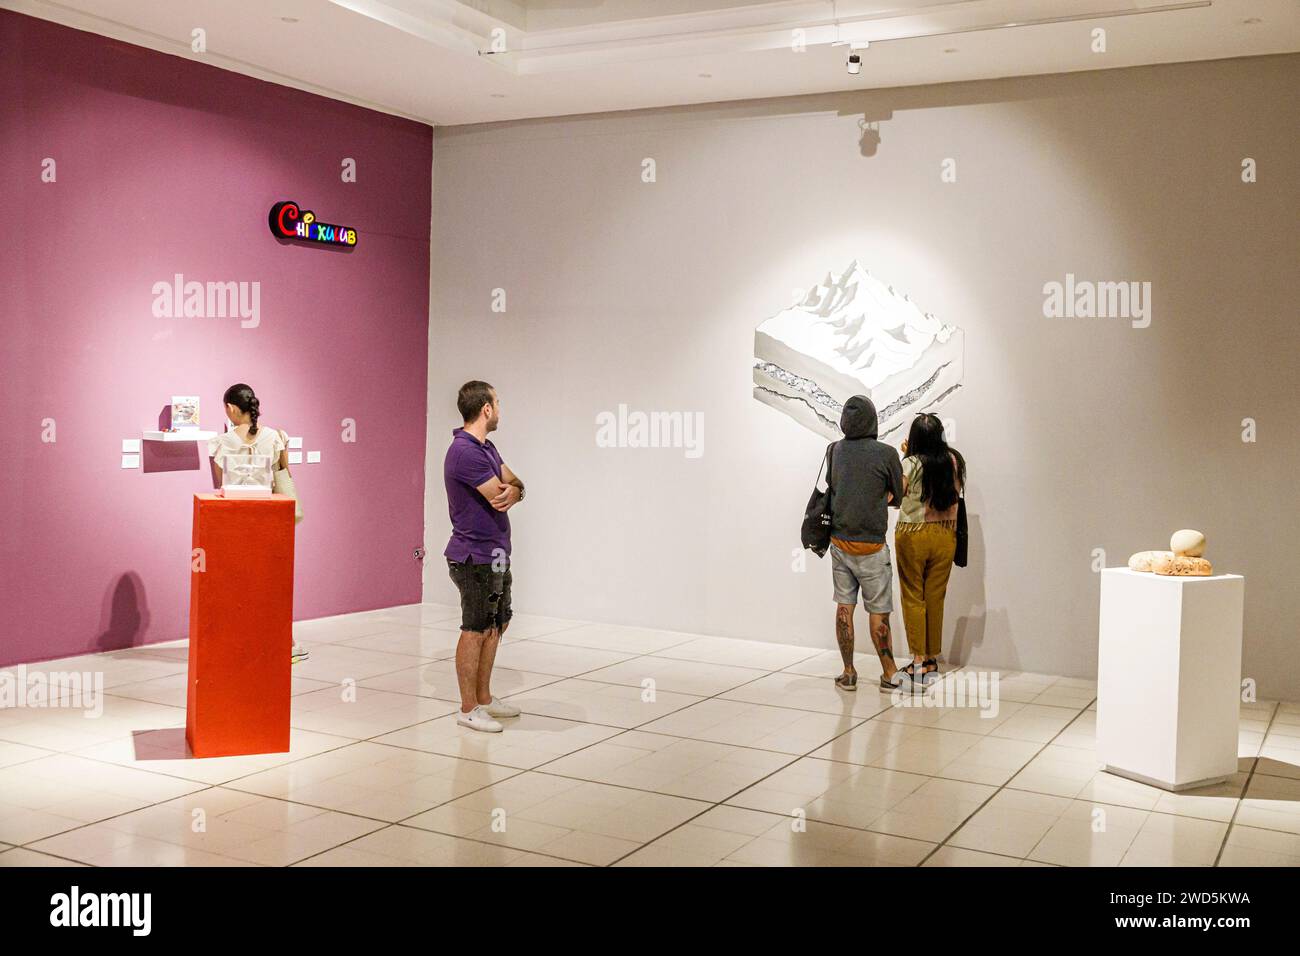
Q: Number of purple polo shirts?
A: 1